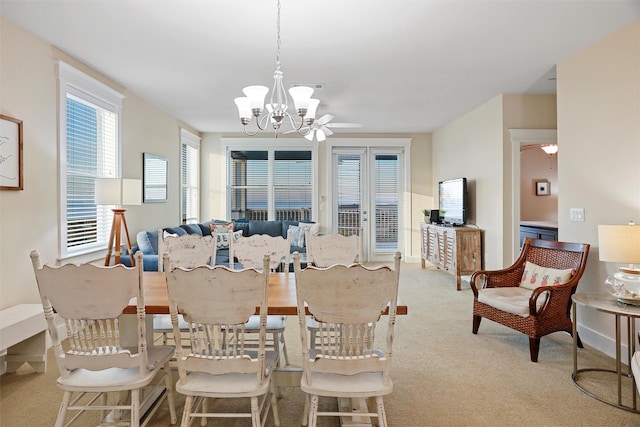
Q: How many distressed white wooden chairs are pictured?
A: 6